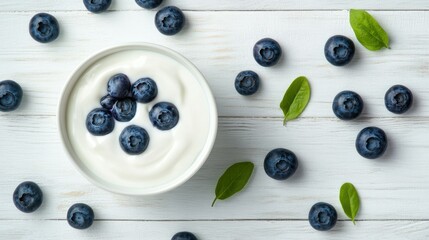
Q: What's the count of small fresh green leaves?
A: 4